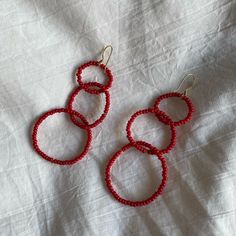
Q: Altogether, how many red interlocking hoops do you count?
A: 6